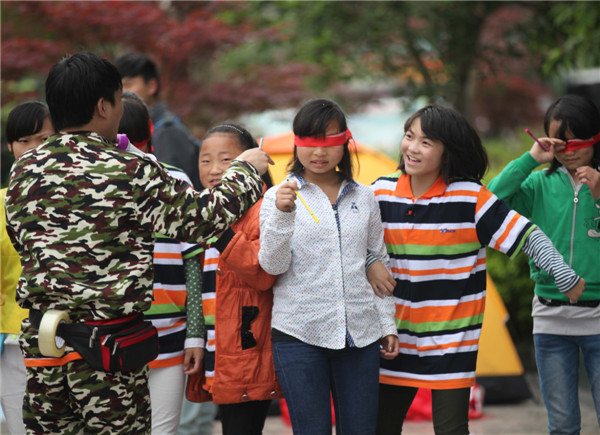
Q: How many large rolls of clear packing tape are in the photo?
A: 1